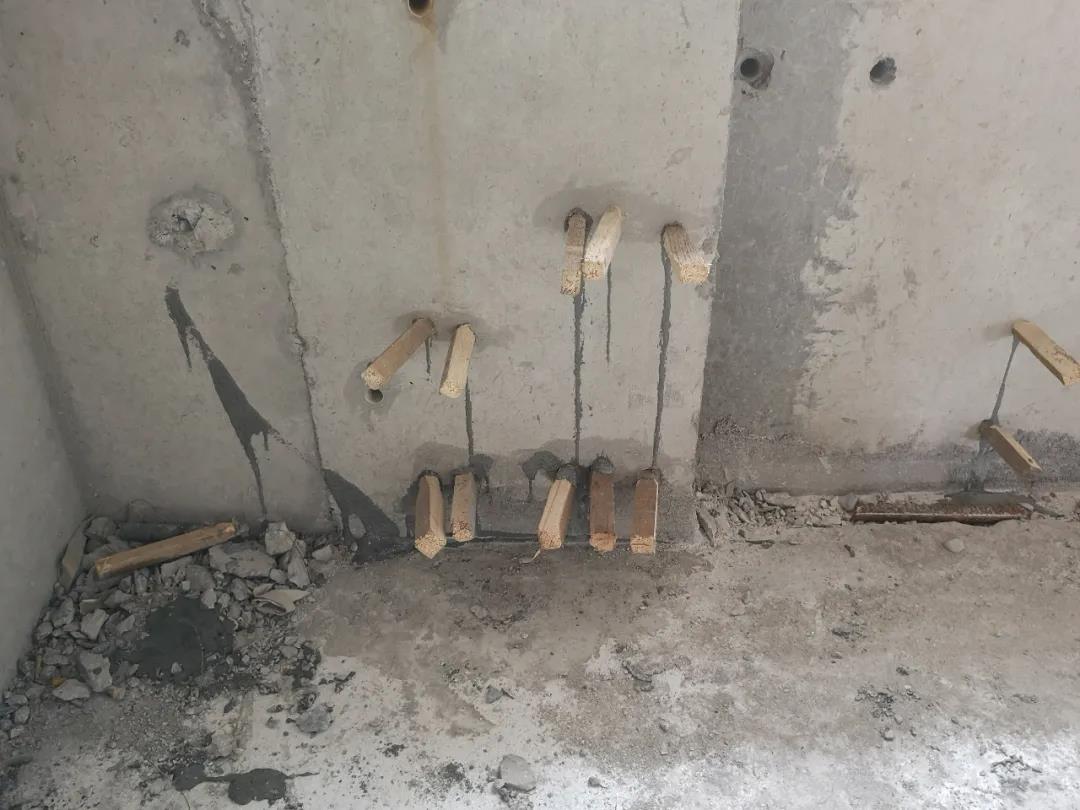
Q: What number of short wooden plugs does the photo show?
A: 12